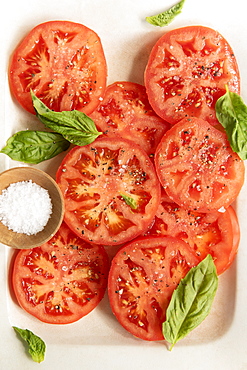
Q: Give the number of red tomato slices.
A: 8